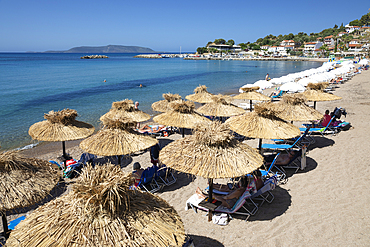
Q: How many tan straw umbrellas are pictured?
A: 14